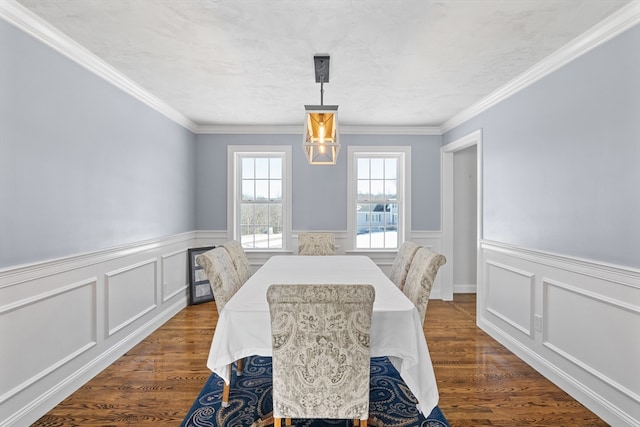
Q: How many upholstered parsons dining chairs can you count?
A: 6